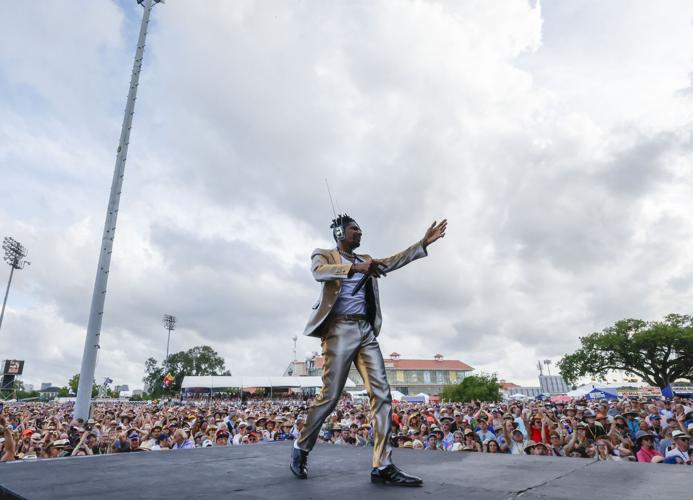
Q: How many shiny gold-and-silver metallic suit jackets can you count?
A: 1